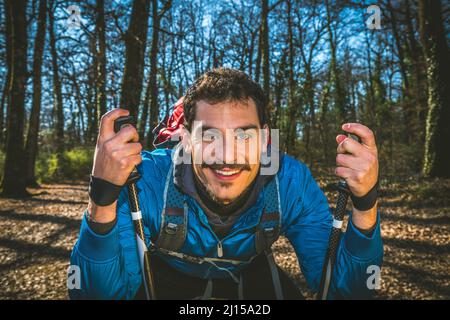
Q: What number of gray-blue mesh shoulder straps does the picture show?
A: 2